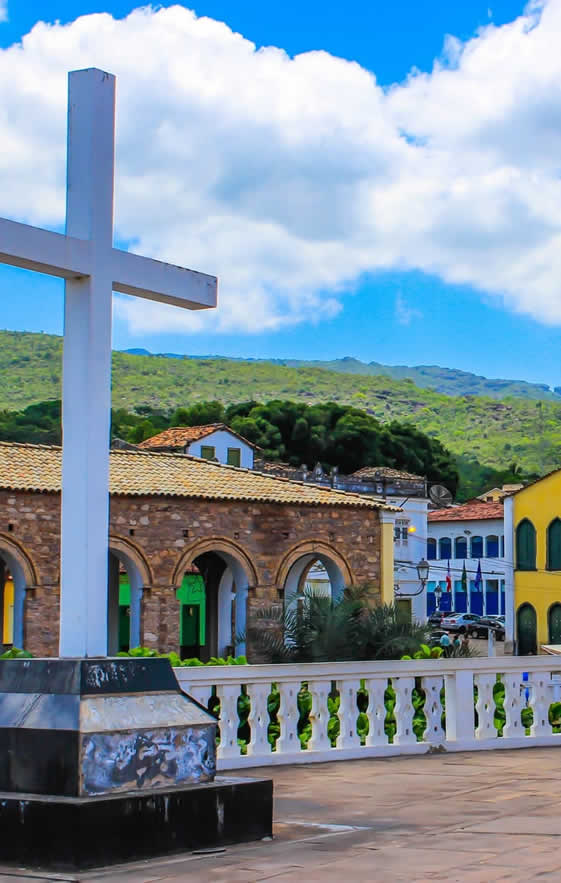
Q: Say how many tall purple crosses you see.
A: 0